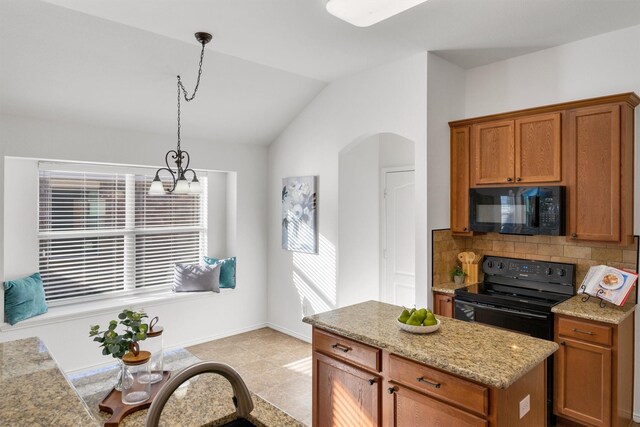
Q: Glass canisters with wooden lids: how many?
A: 2